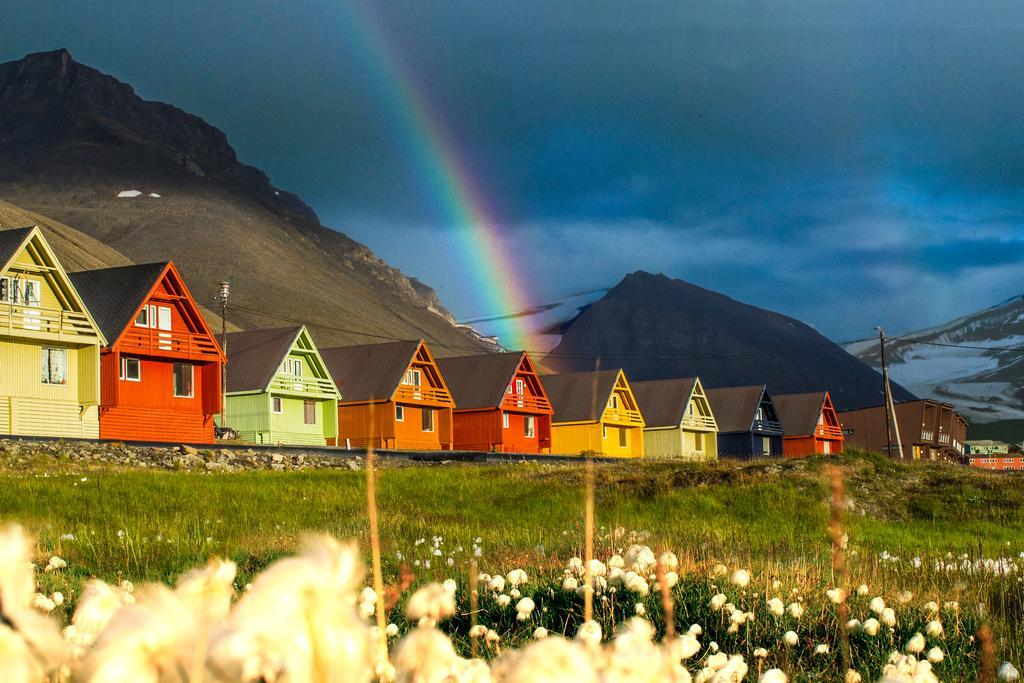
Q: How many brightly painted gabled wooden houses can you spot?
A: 9